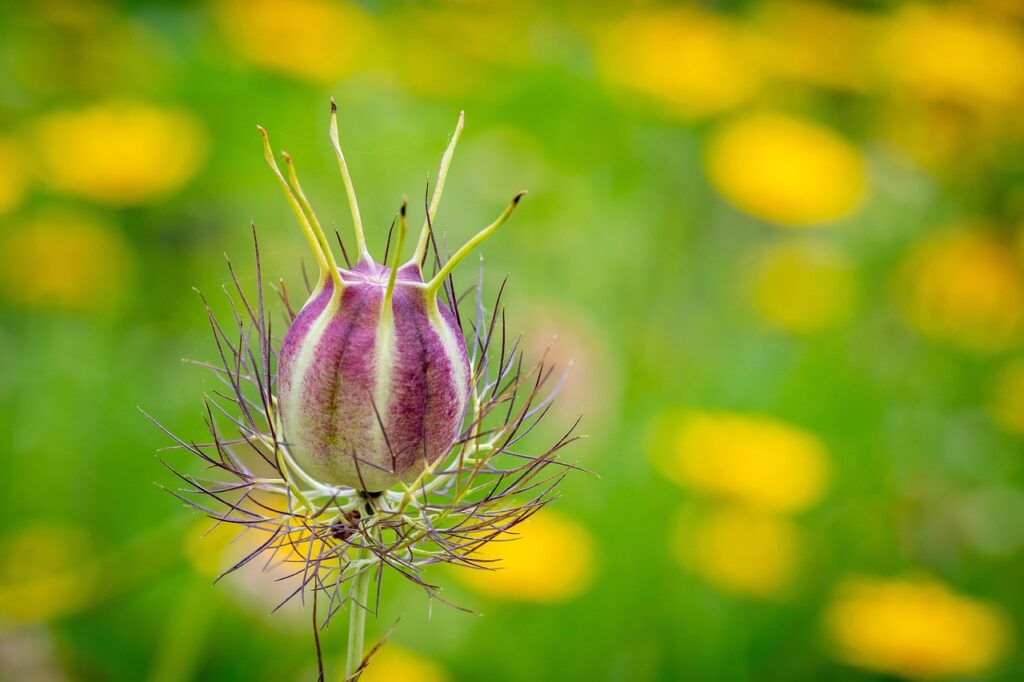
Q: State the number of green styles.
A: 6